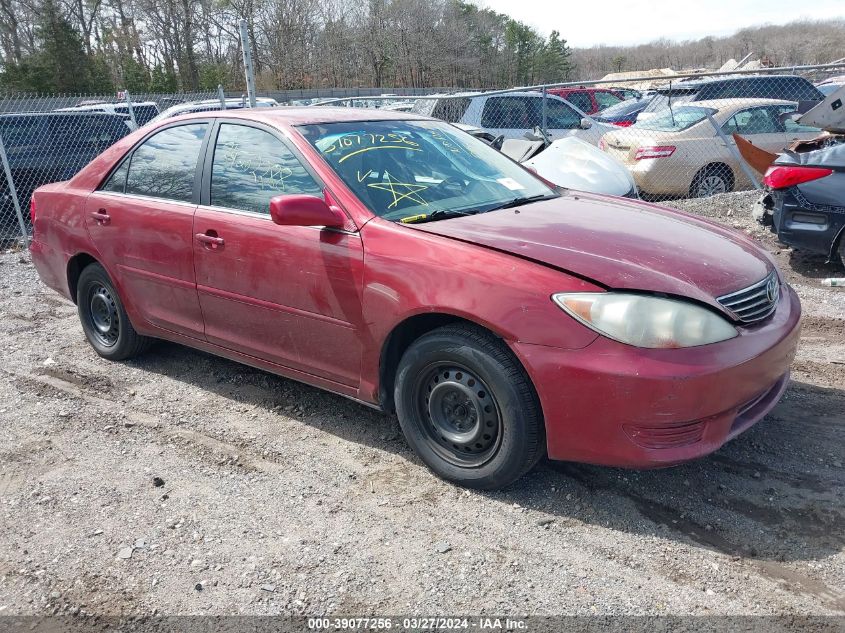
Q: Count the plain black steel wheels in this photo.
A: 2